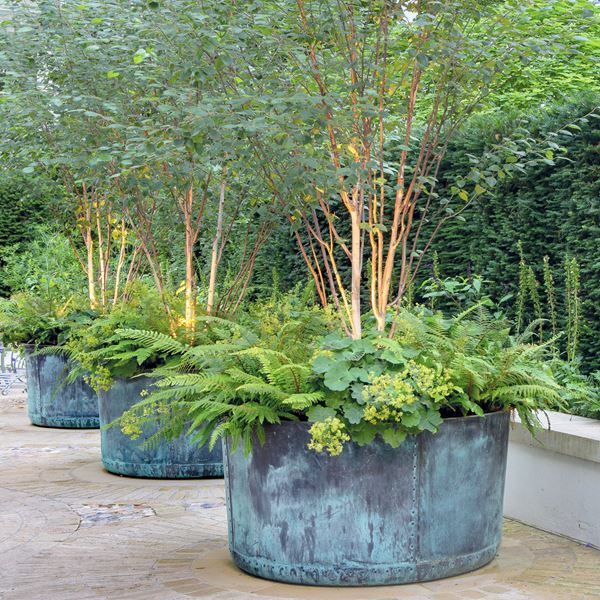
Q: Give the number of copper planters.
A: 3